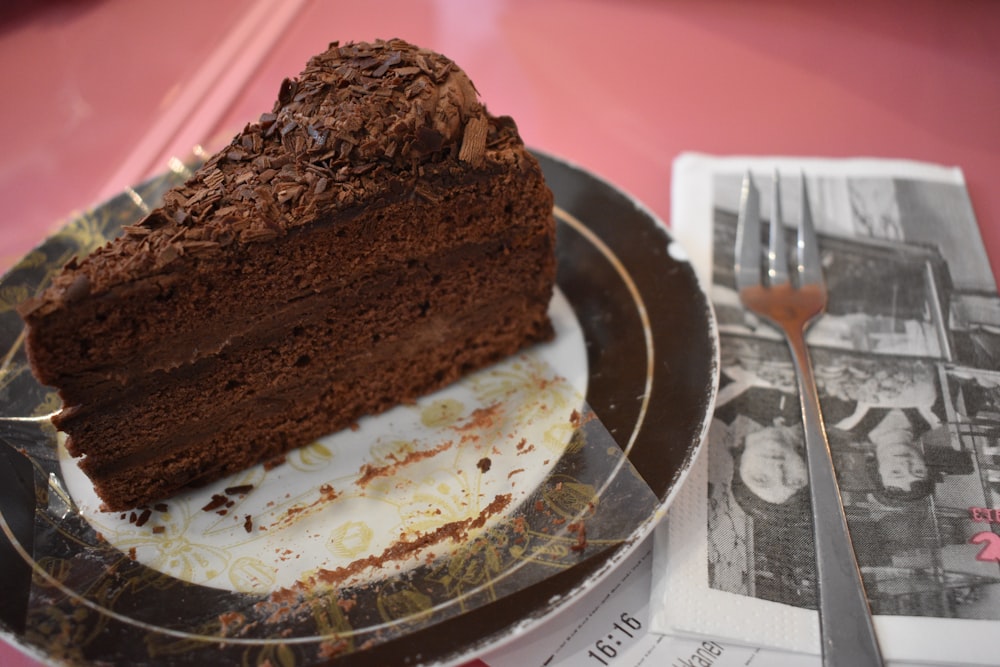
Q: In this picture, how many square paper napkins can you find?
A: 1